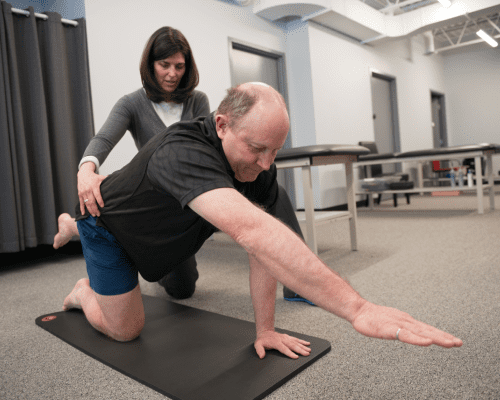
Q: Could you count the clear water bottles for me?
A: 2